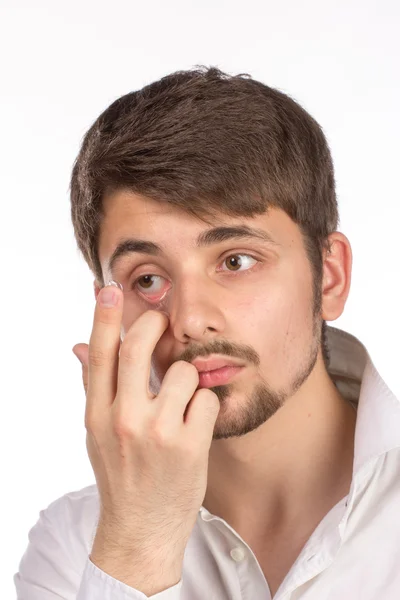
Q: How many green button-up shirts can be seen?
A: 0